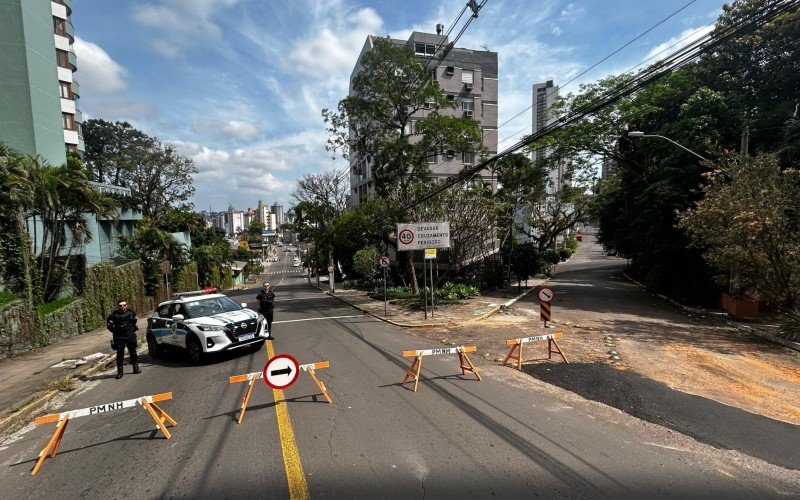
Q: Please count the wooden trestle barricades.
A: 4